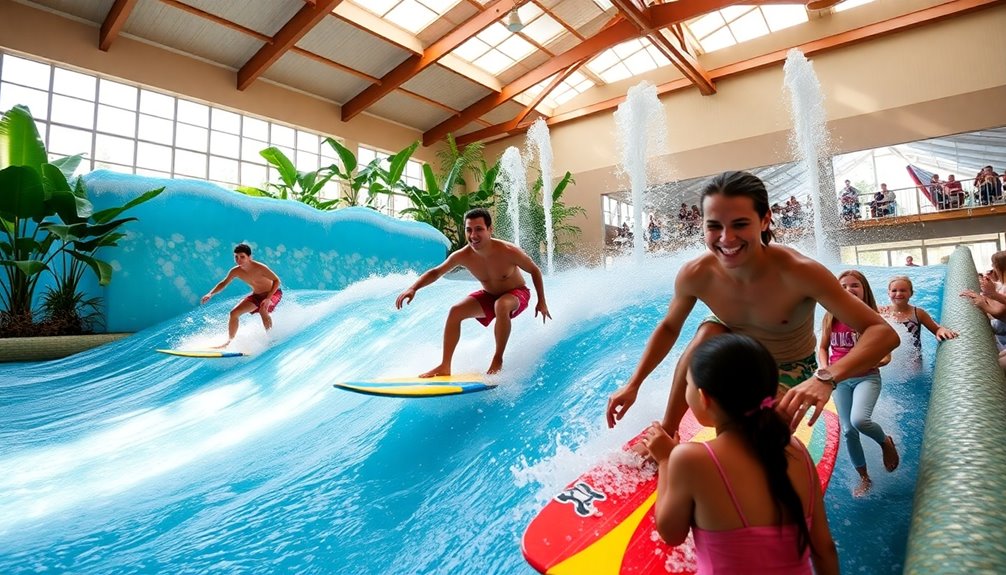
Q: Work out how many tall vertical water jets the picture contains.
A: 4